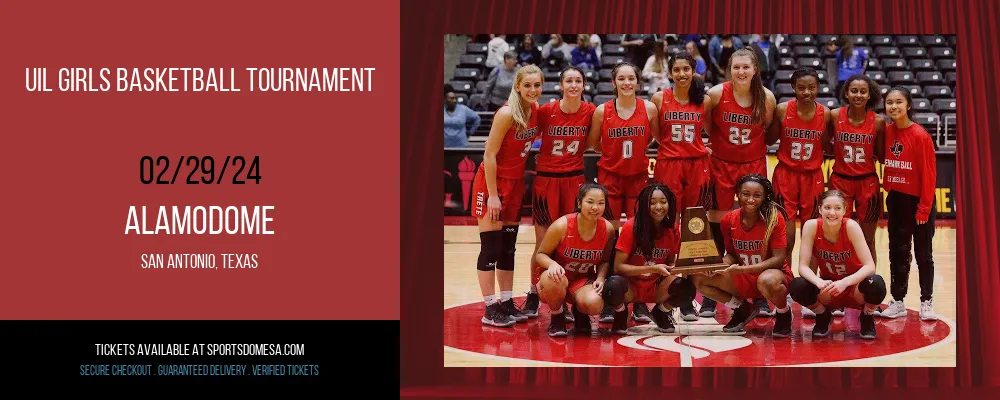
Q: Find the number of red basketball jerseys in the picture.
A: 11